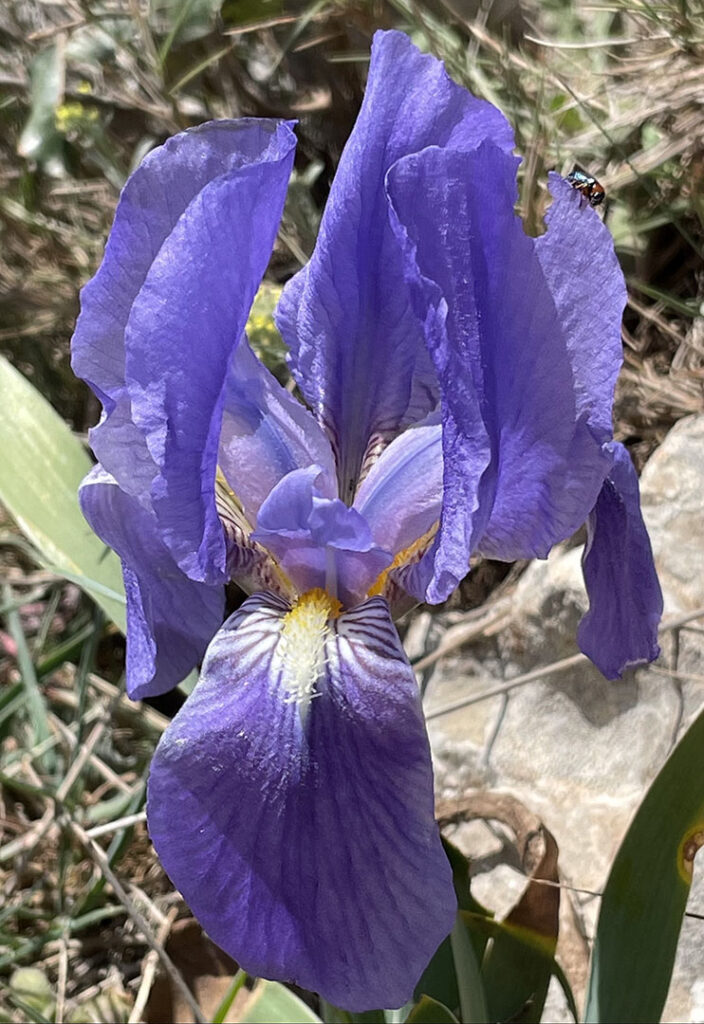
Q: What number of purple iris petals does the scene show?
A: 6